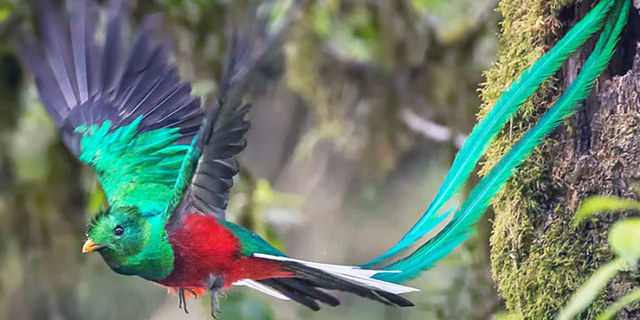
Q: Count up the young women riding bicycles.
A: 0